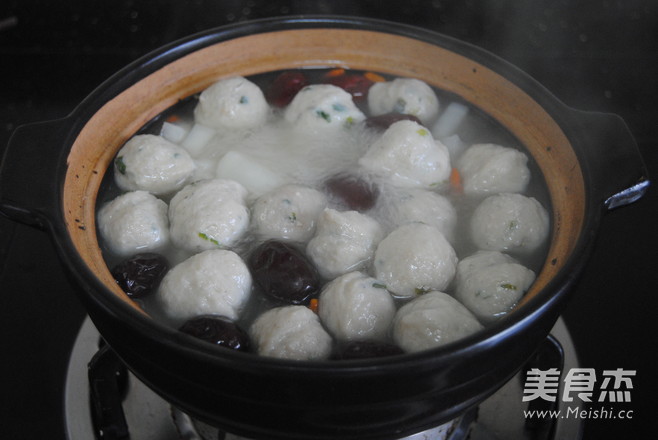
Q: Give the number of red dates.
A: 8